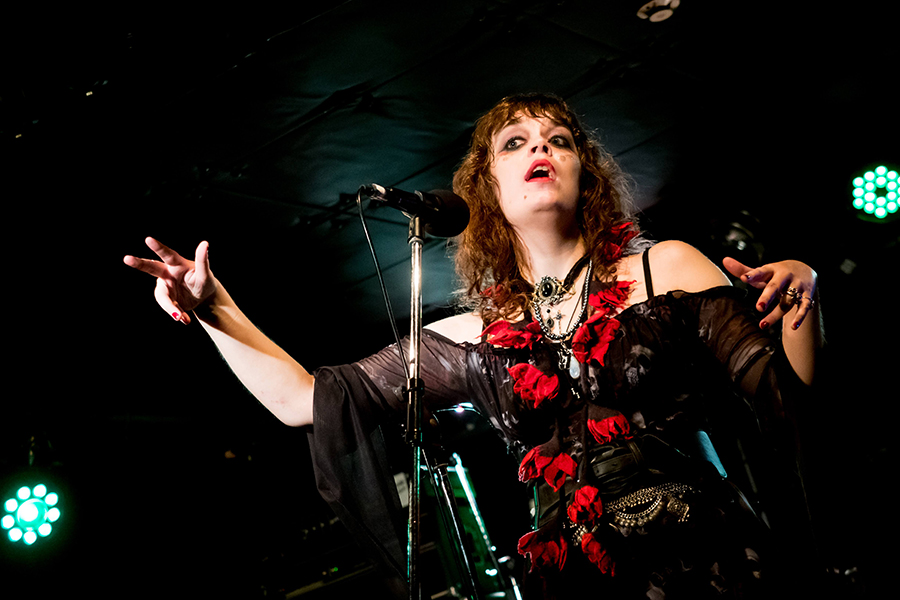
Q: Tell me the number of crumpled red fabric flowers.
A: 11